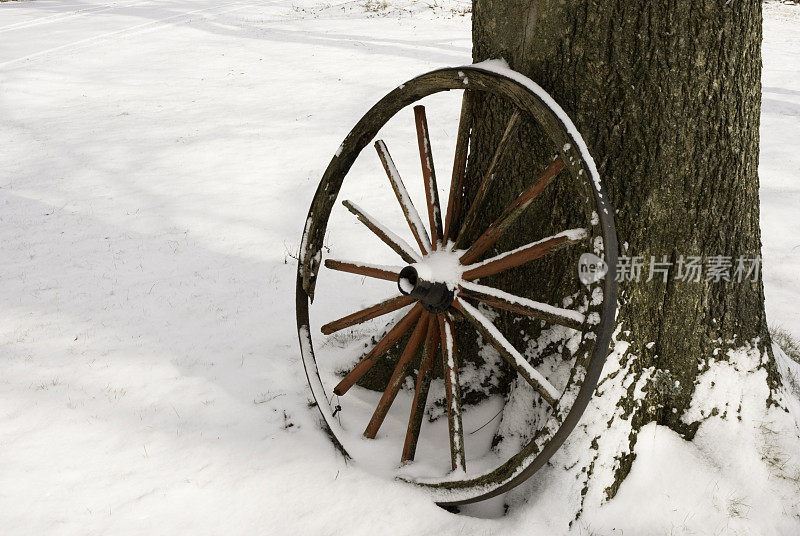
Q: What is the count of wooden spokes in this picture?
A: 15